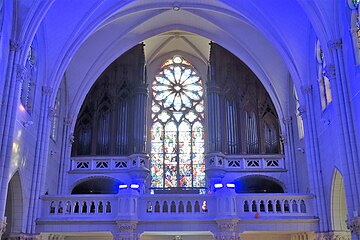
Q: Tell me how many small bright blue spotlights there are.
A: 4